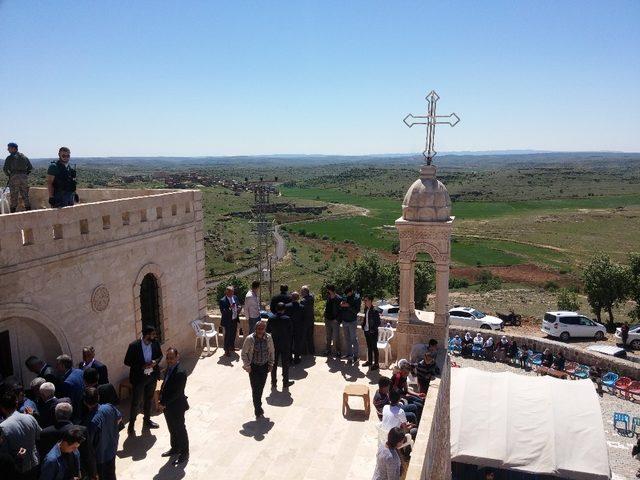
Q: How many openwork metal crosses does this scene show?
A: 1